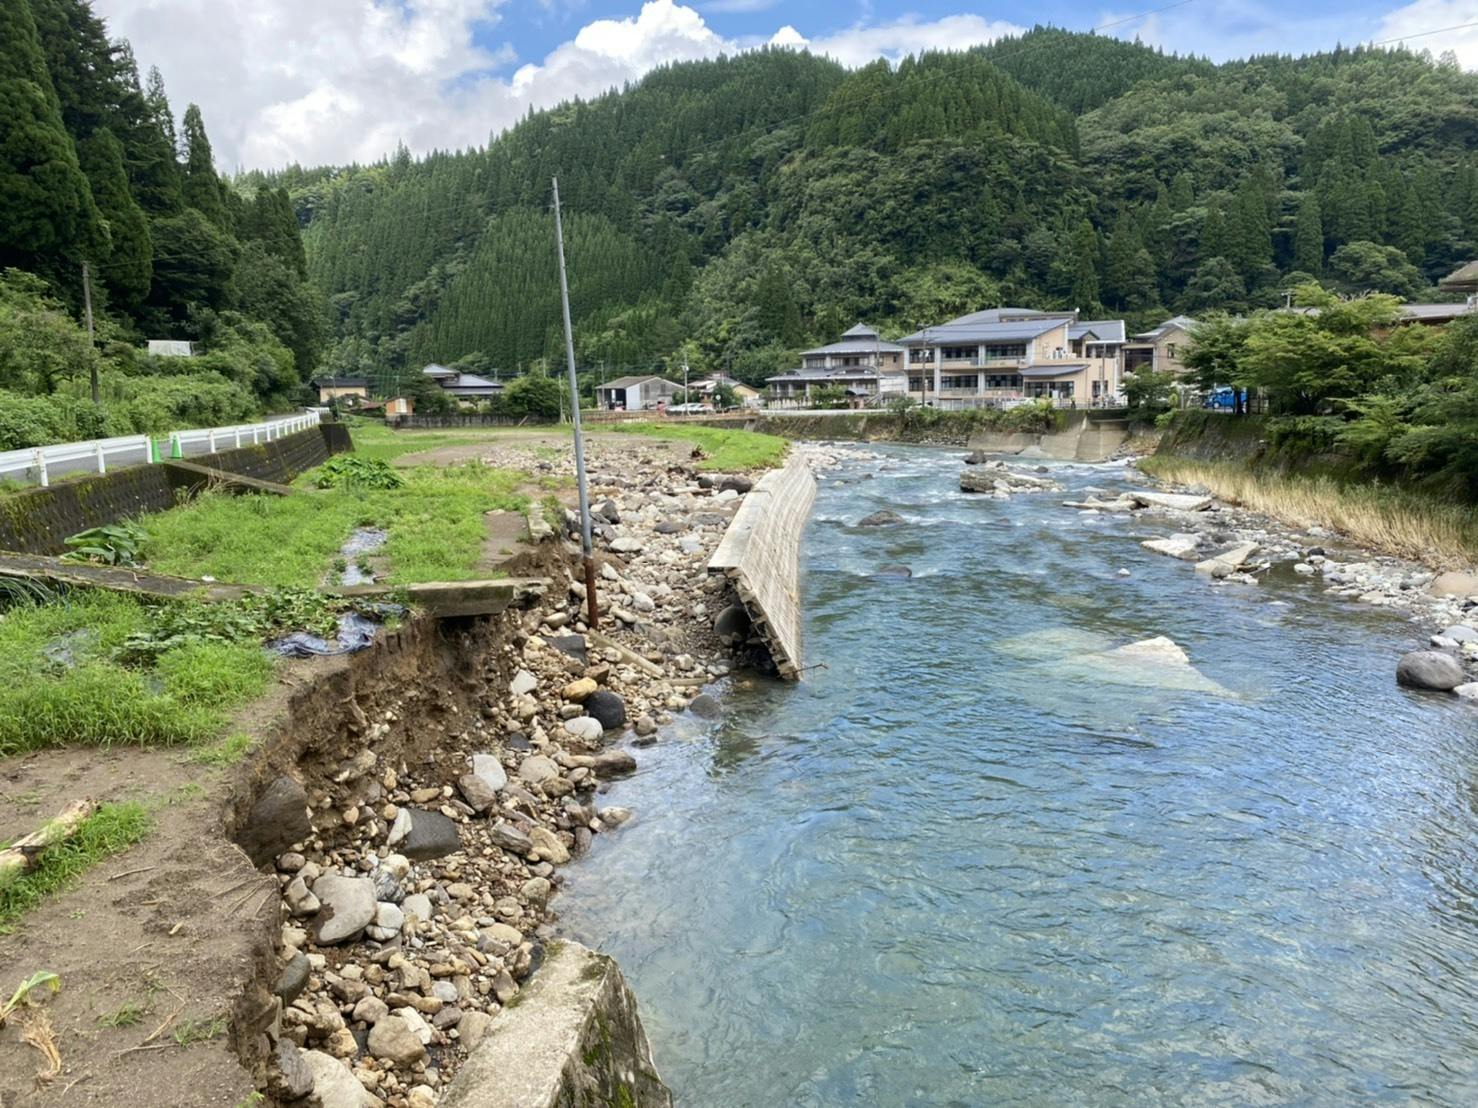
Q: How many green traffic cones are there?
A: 2